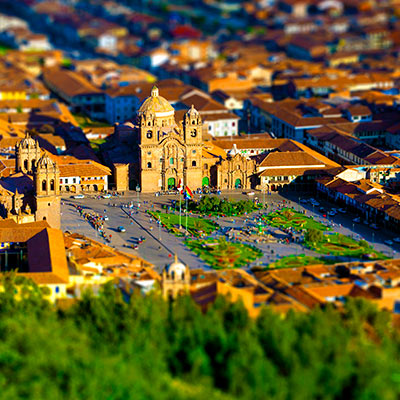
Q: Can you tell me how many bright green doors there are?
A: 3